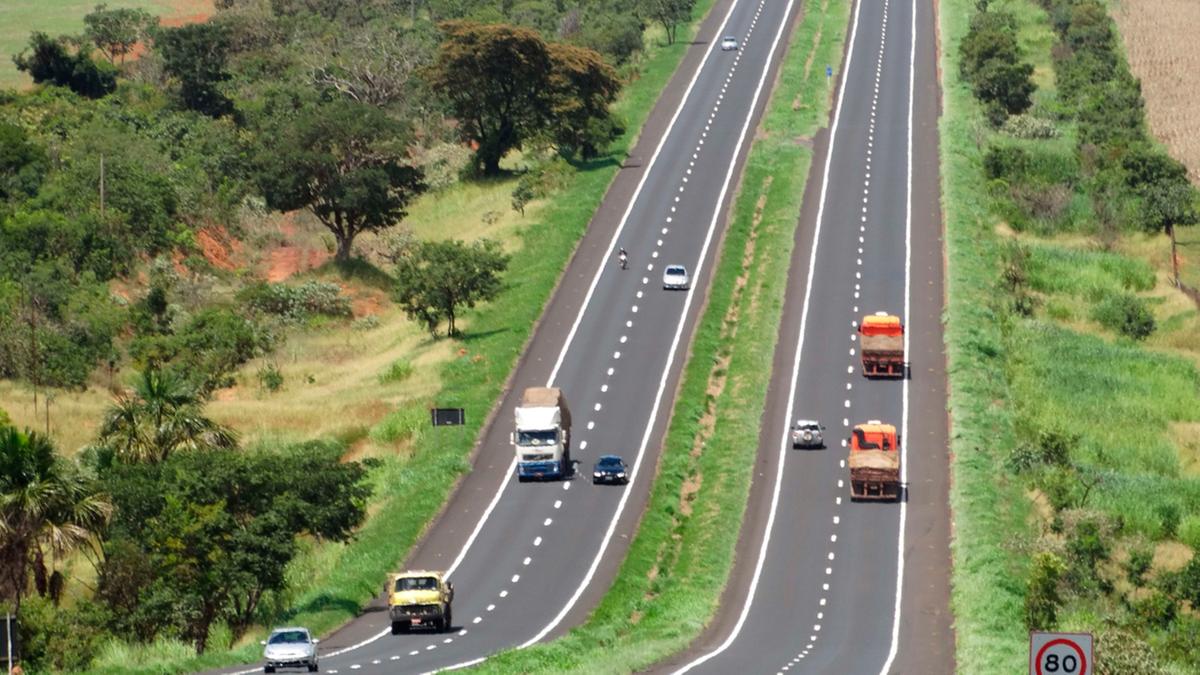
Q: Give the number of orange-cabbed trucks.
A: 2